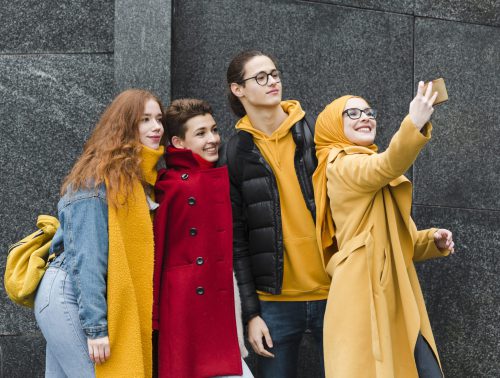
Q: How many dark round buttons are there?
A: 5